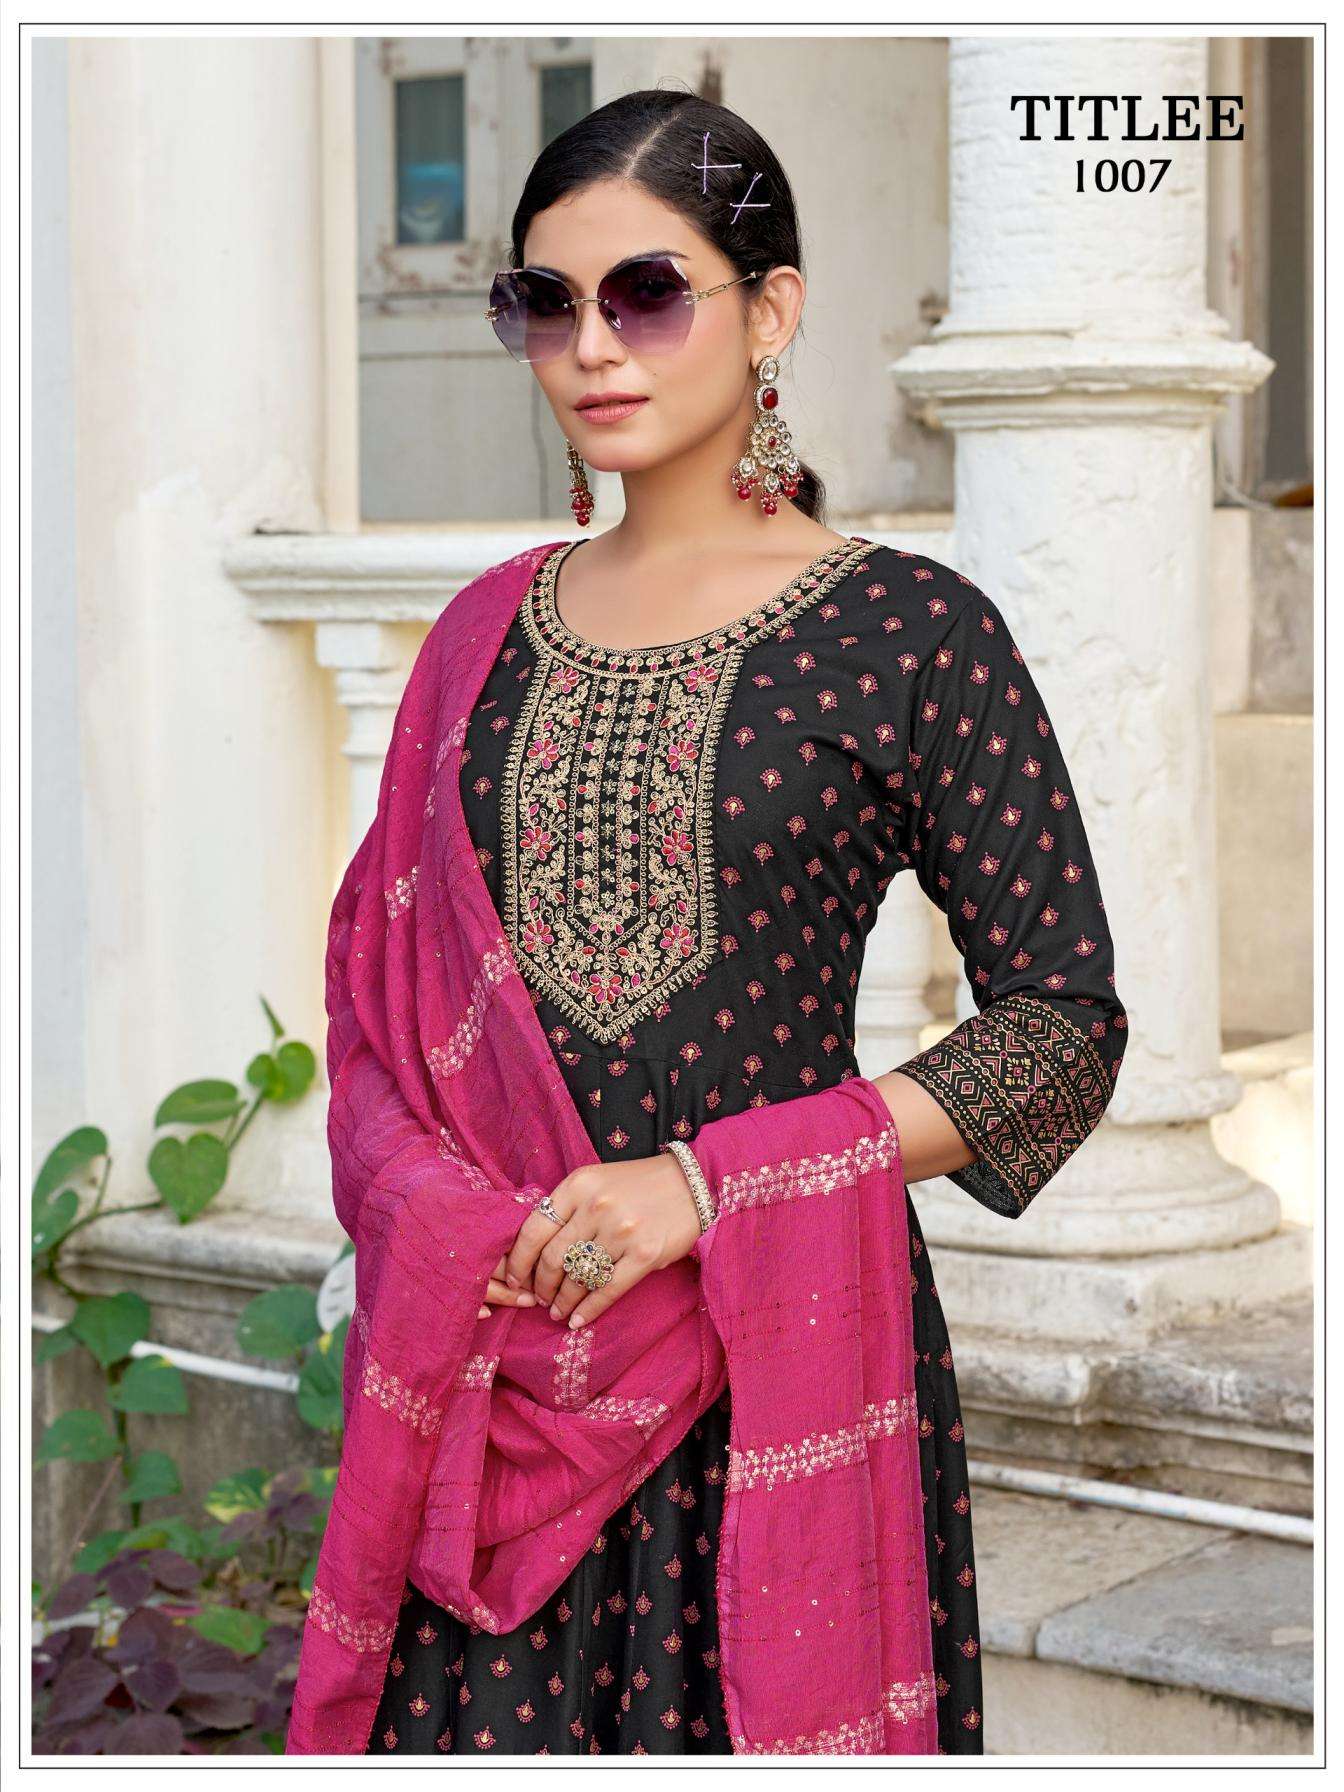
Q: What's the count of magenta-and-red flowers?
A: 9